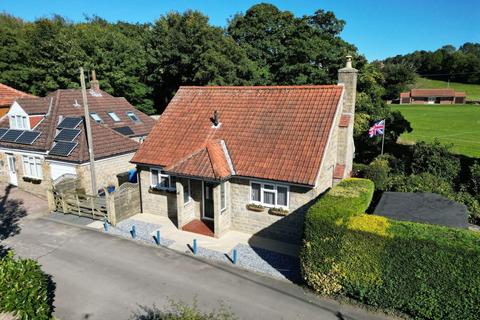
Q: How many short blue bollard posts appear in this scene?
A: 5